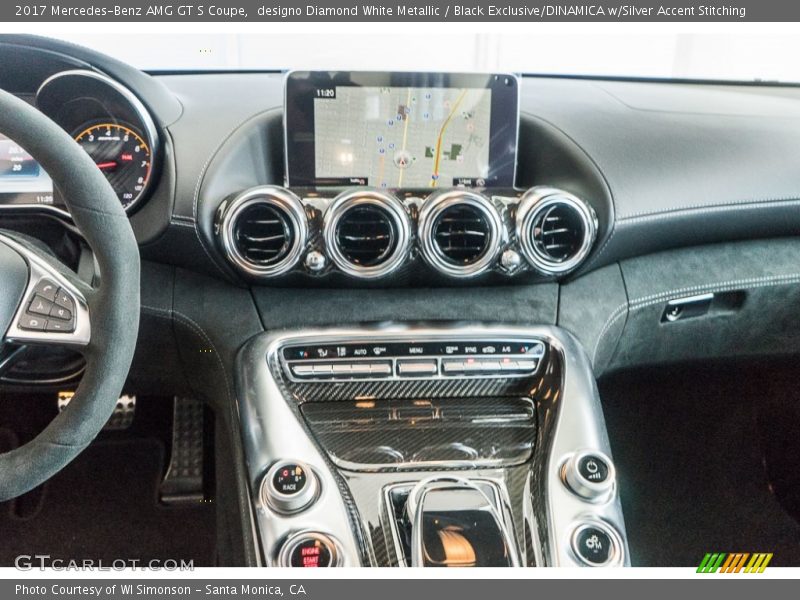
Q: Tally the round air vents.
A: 4